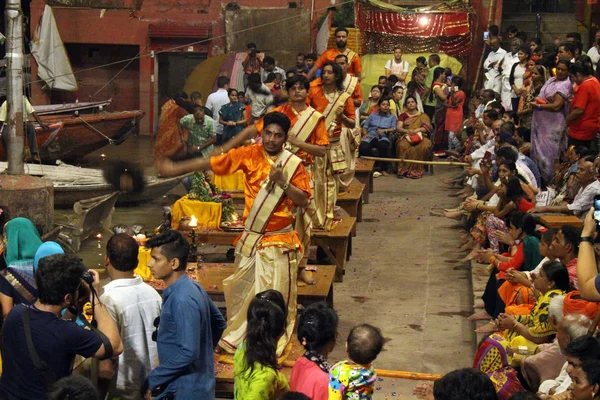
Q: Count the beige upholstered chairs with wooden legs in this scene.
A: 0